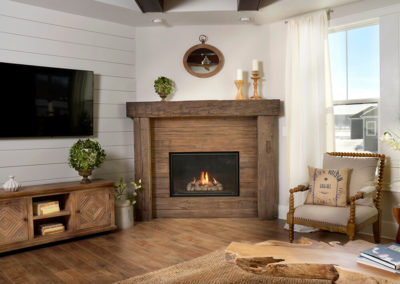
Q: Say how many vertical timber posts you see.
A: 2